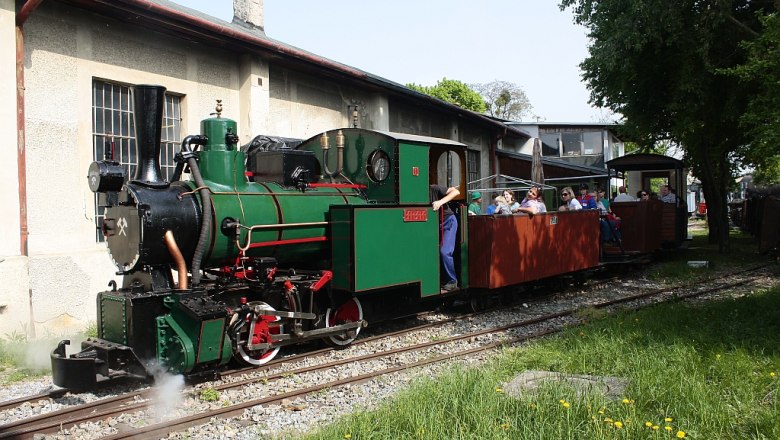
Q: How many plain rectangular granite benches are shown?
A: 0